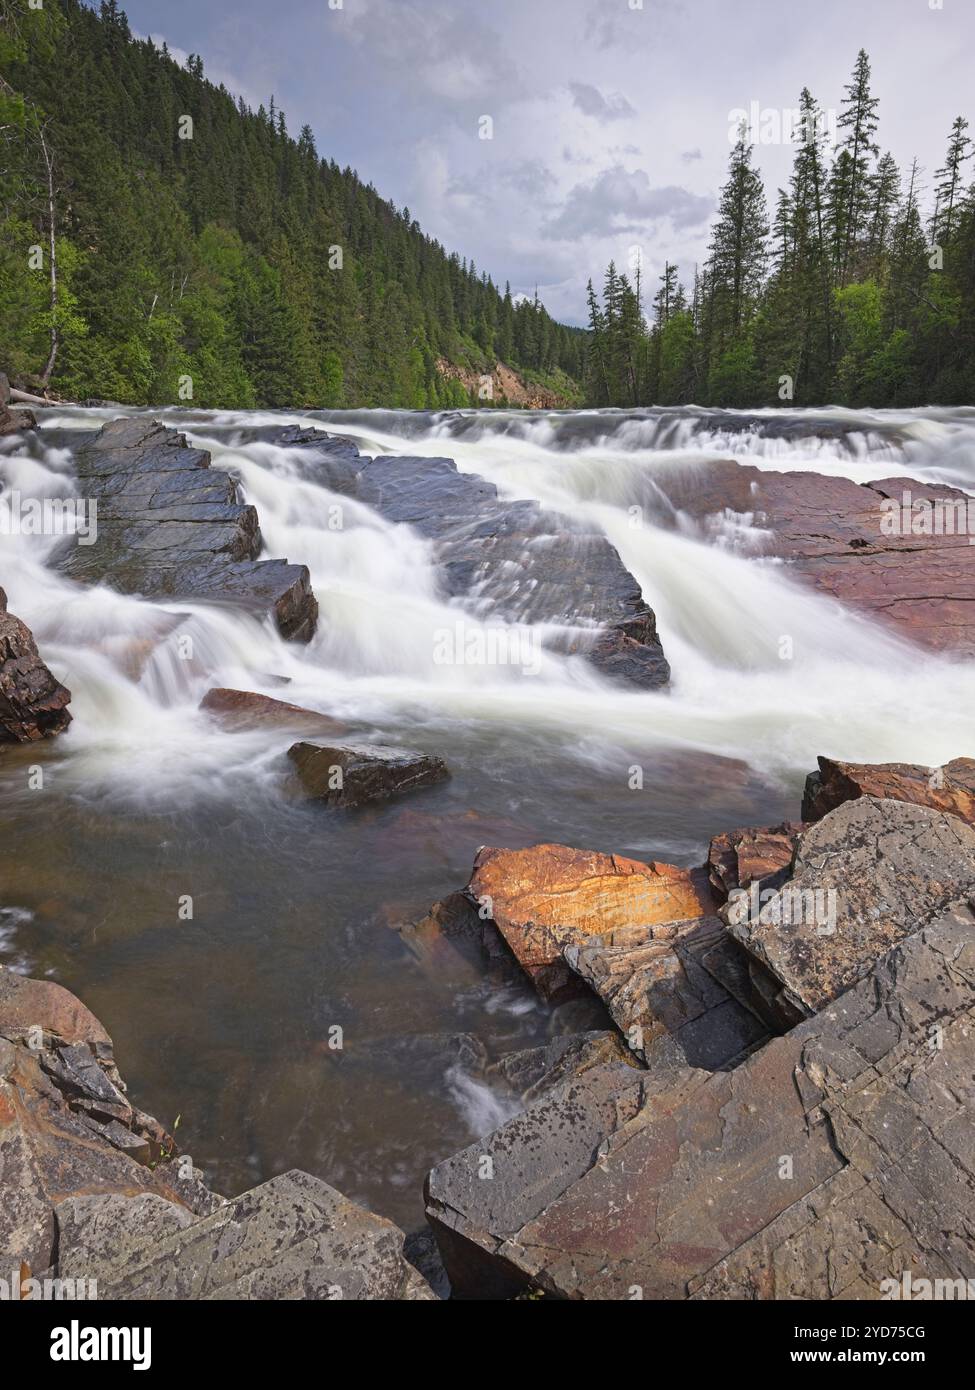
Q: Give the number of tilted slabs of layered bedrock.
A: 3